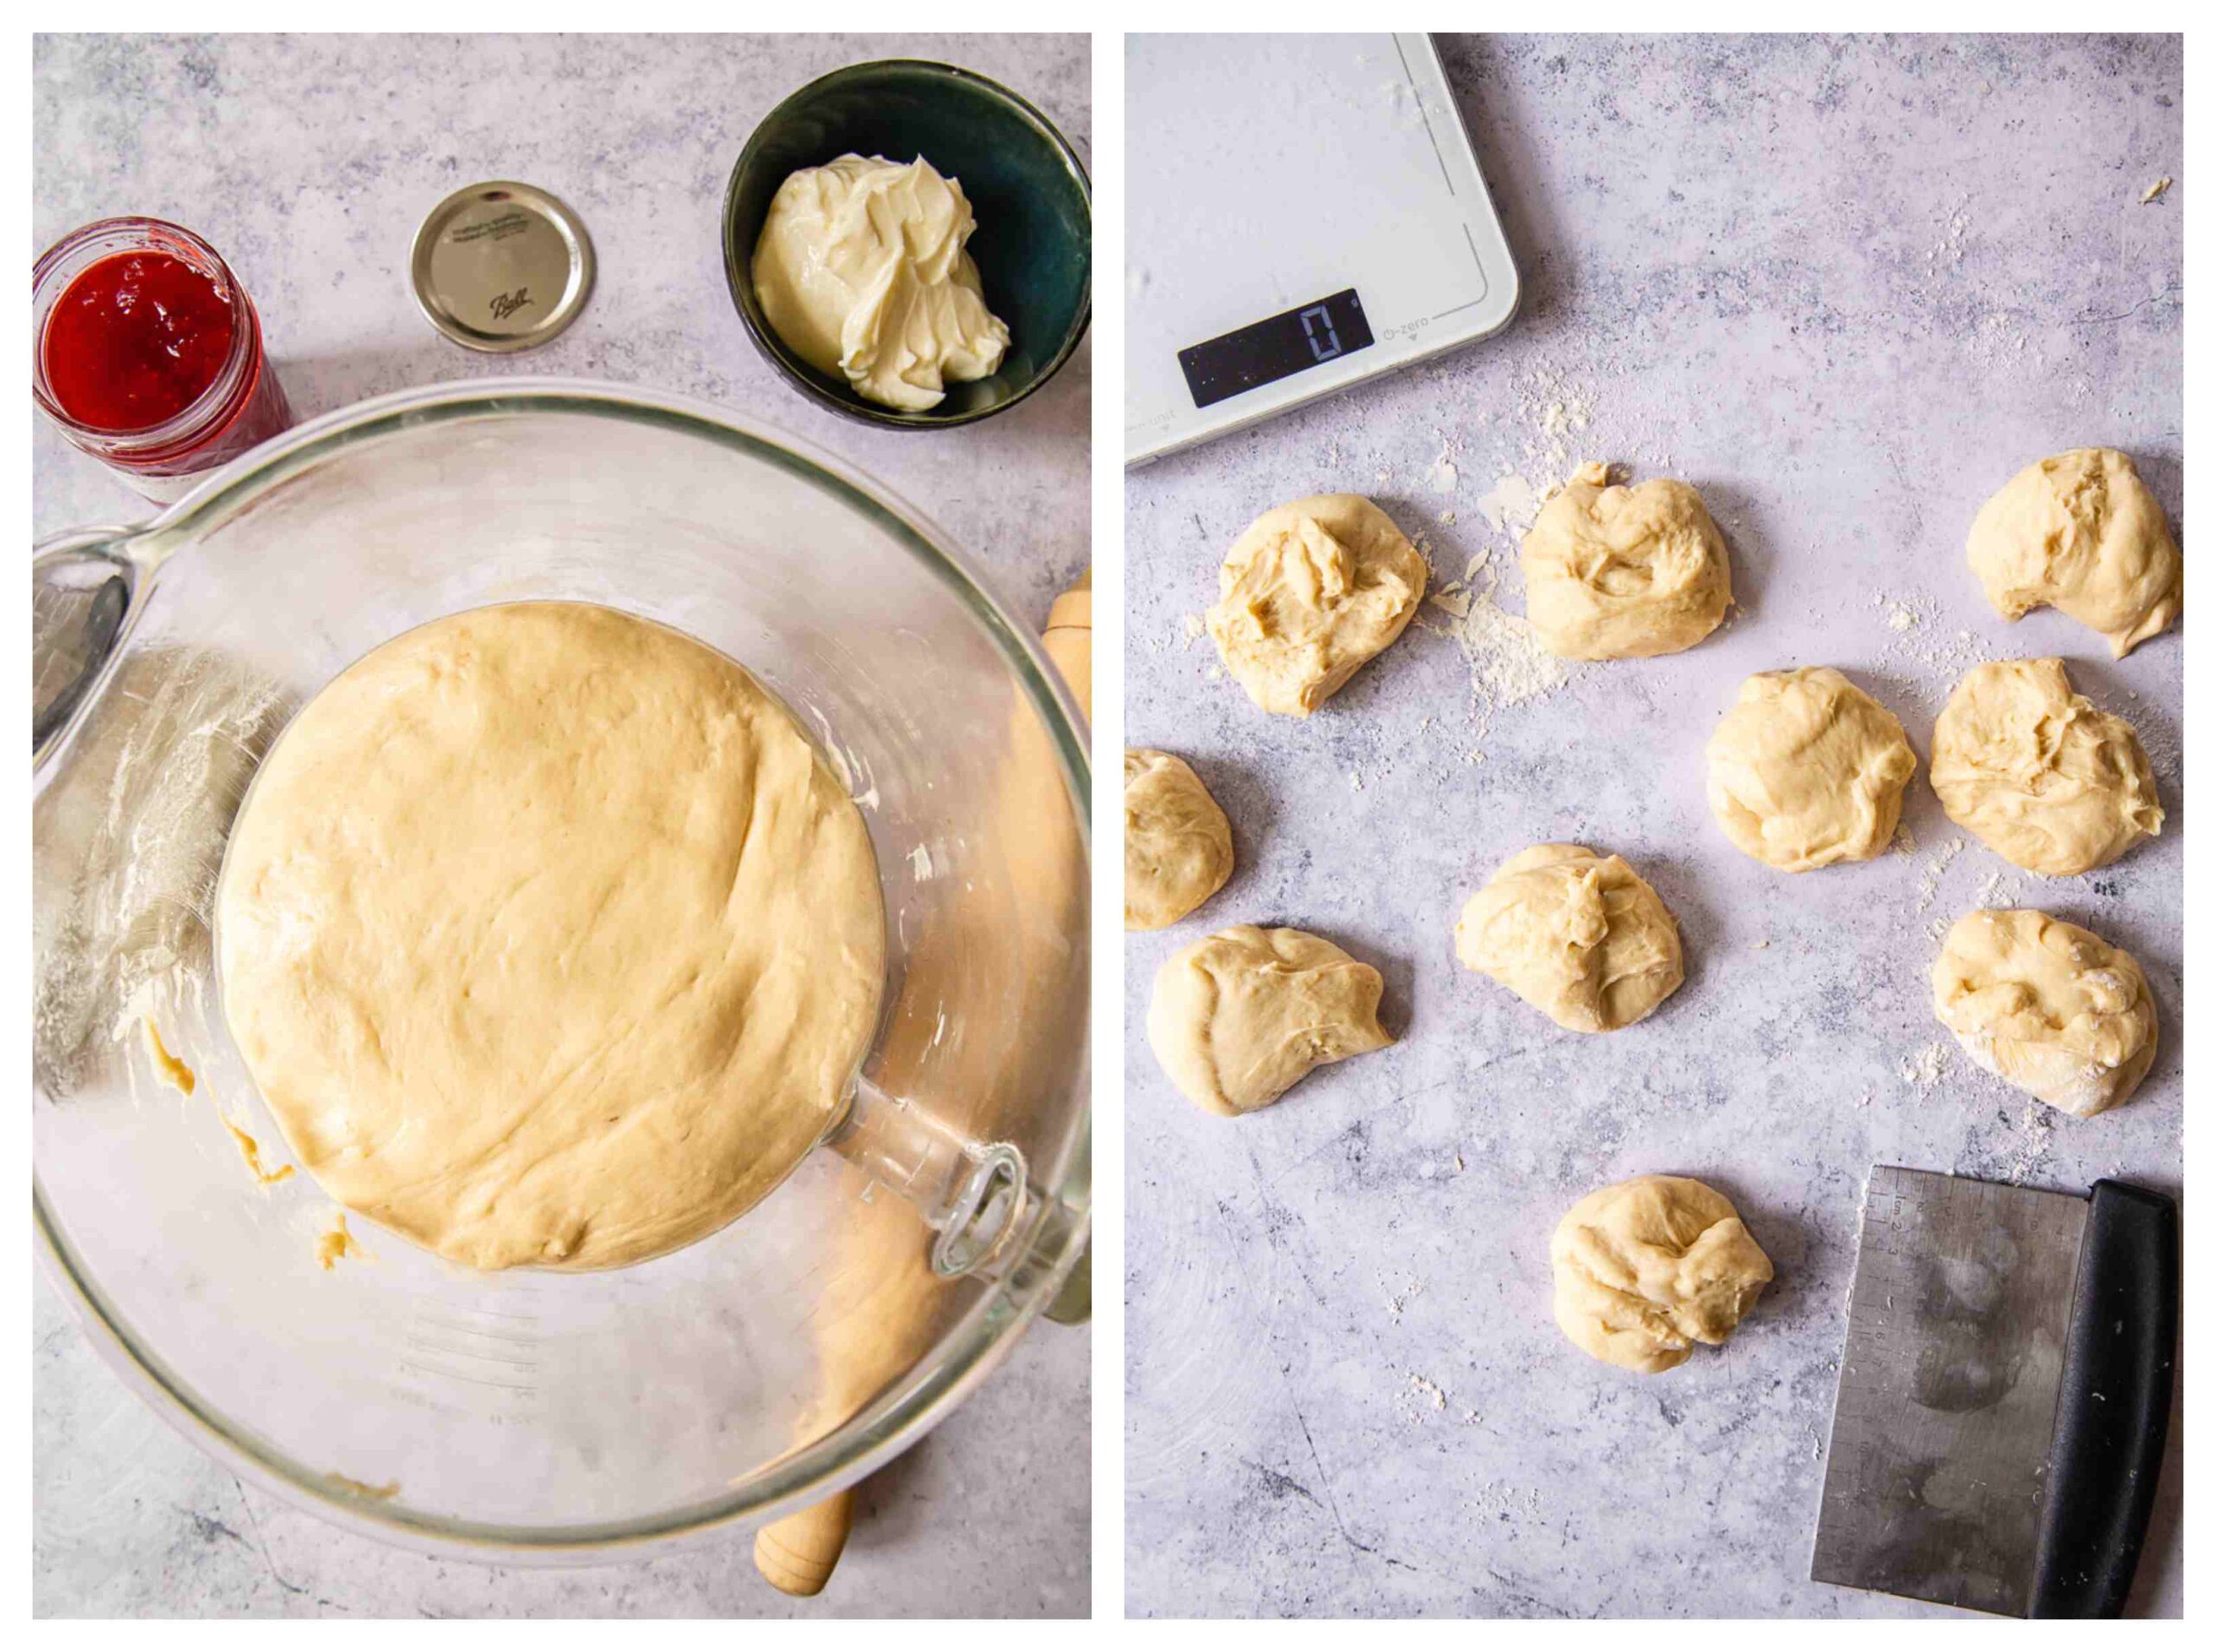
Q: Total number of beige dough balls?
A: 10